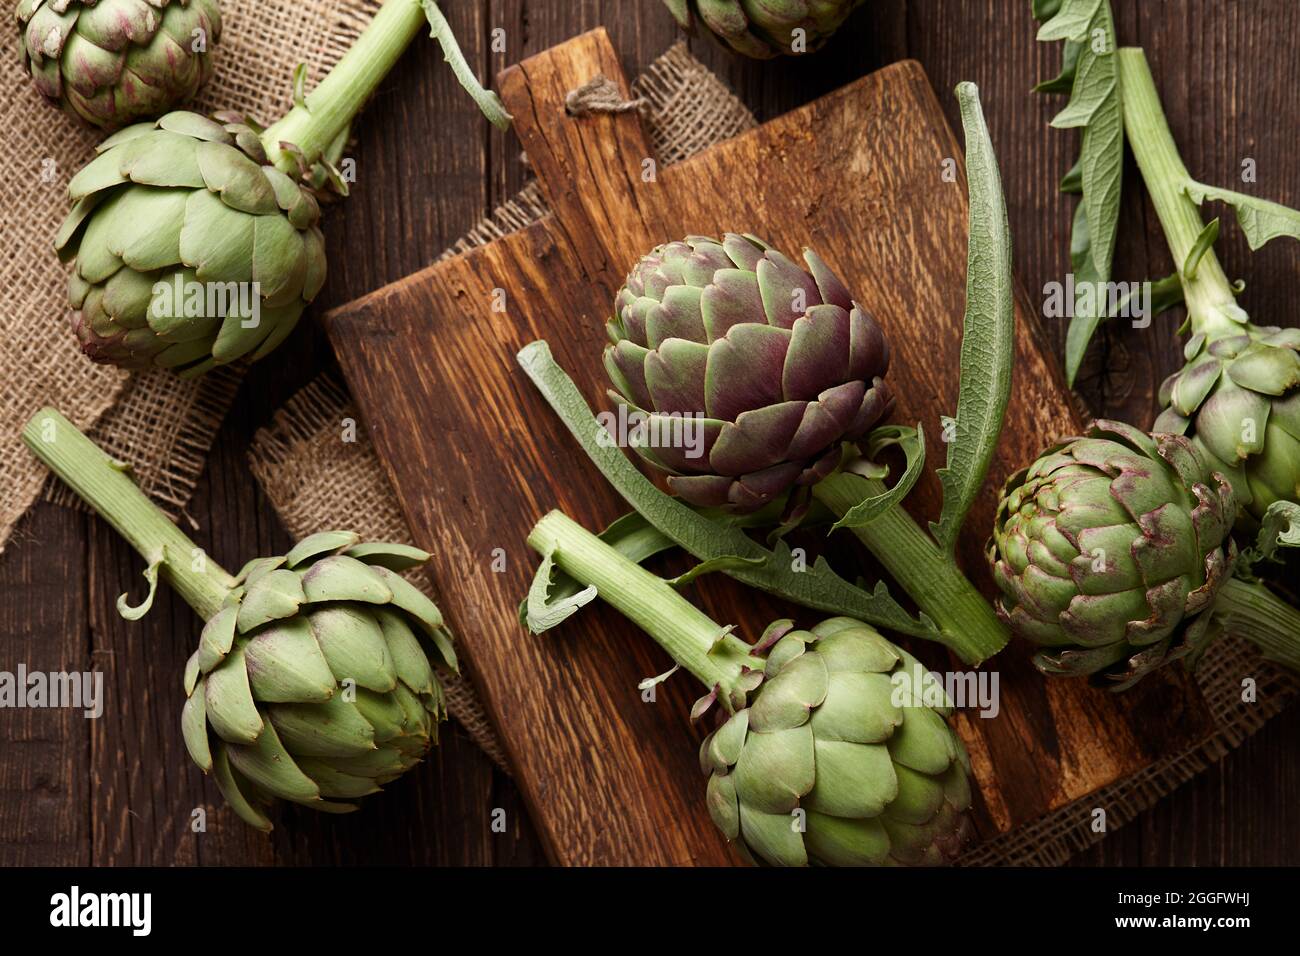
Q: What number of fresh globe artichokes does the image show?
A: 8